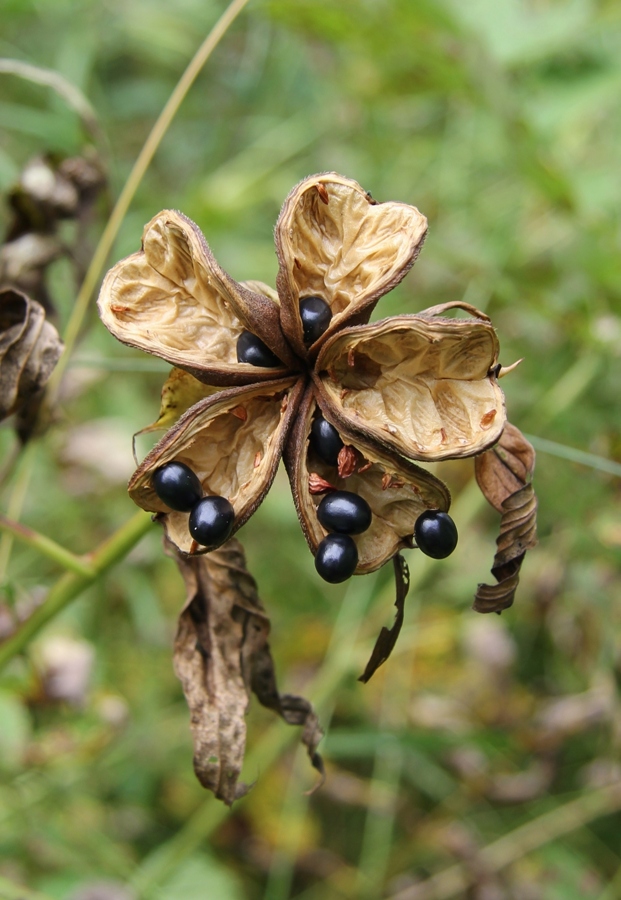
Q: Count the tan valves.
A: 5